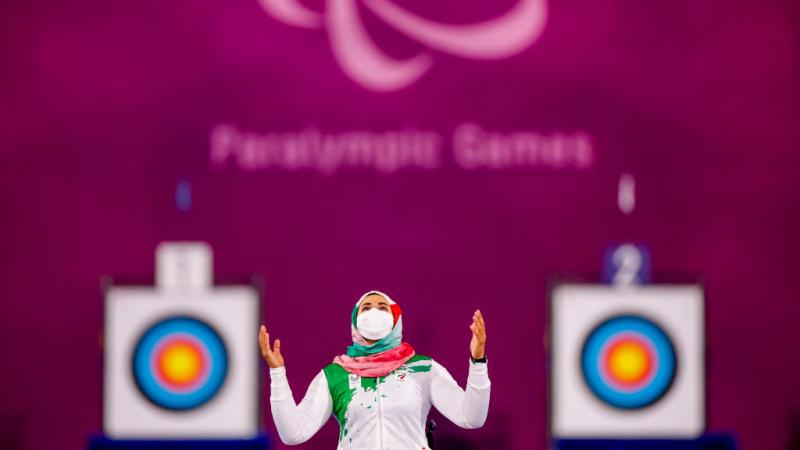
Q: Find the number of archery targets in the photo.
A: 2